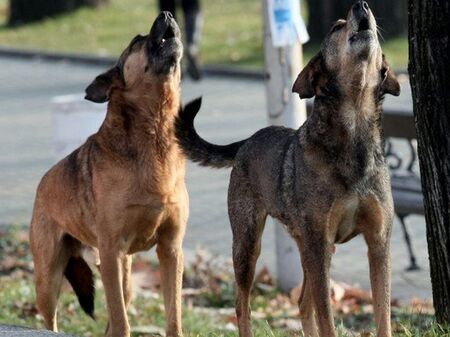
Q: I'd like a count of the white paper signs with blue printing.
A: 1